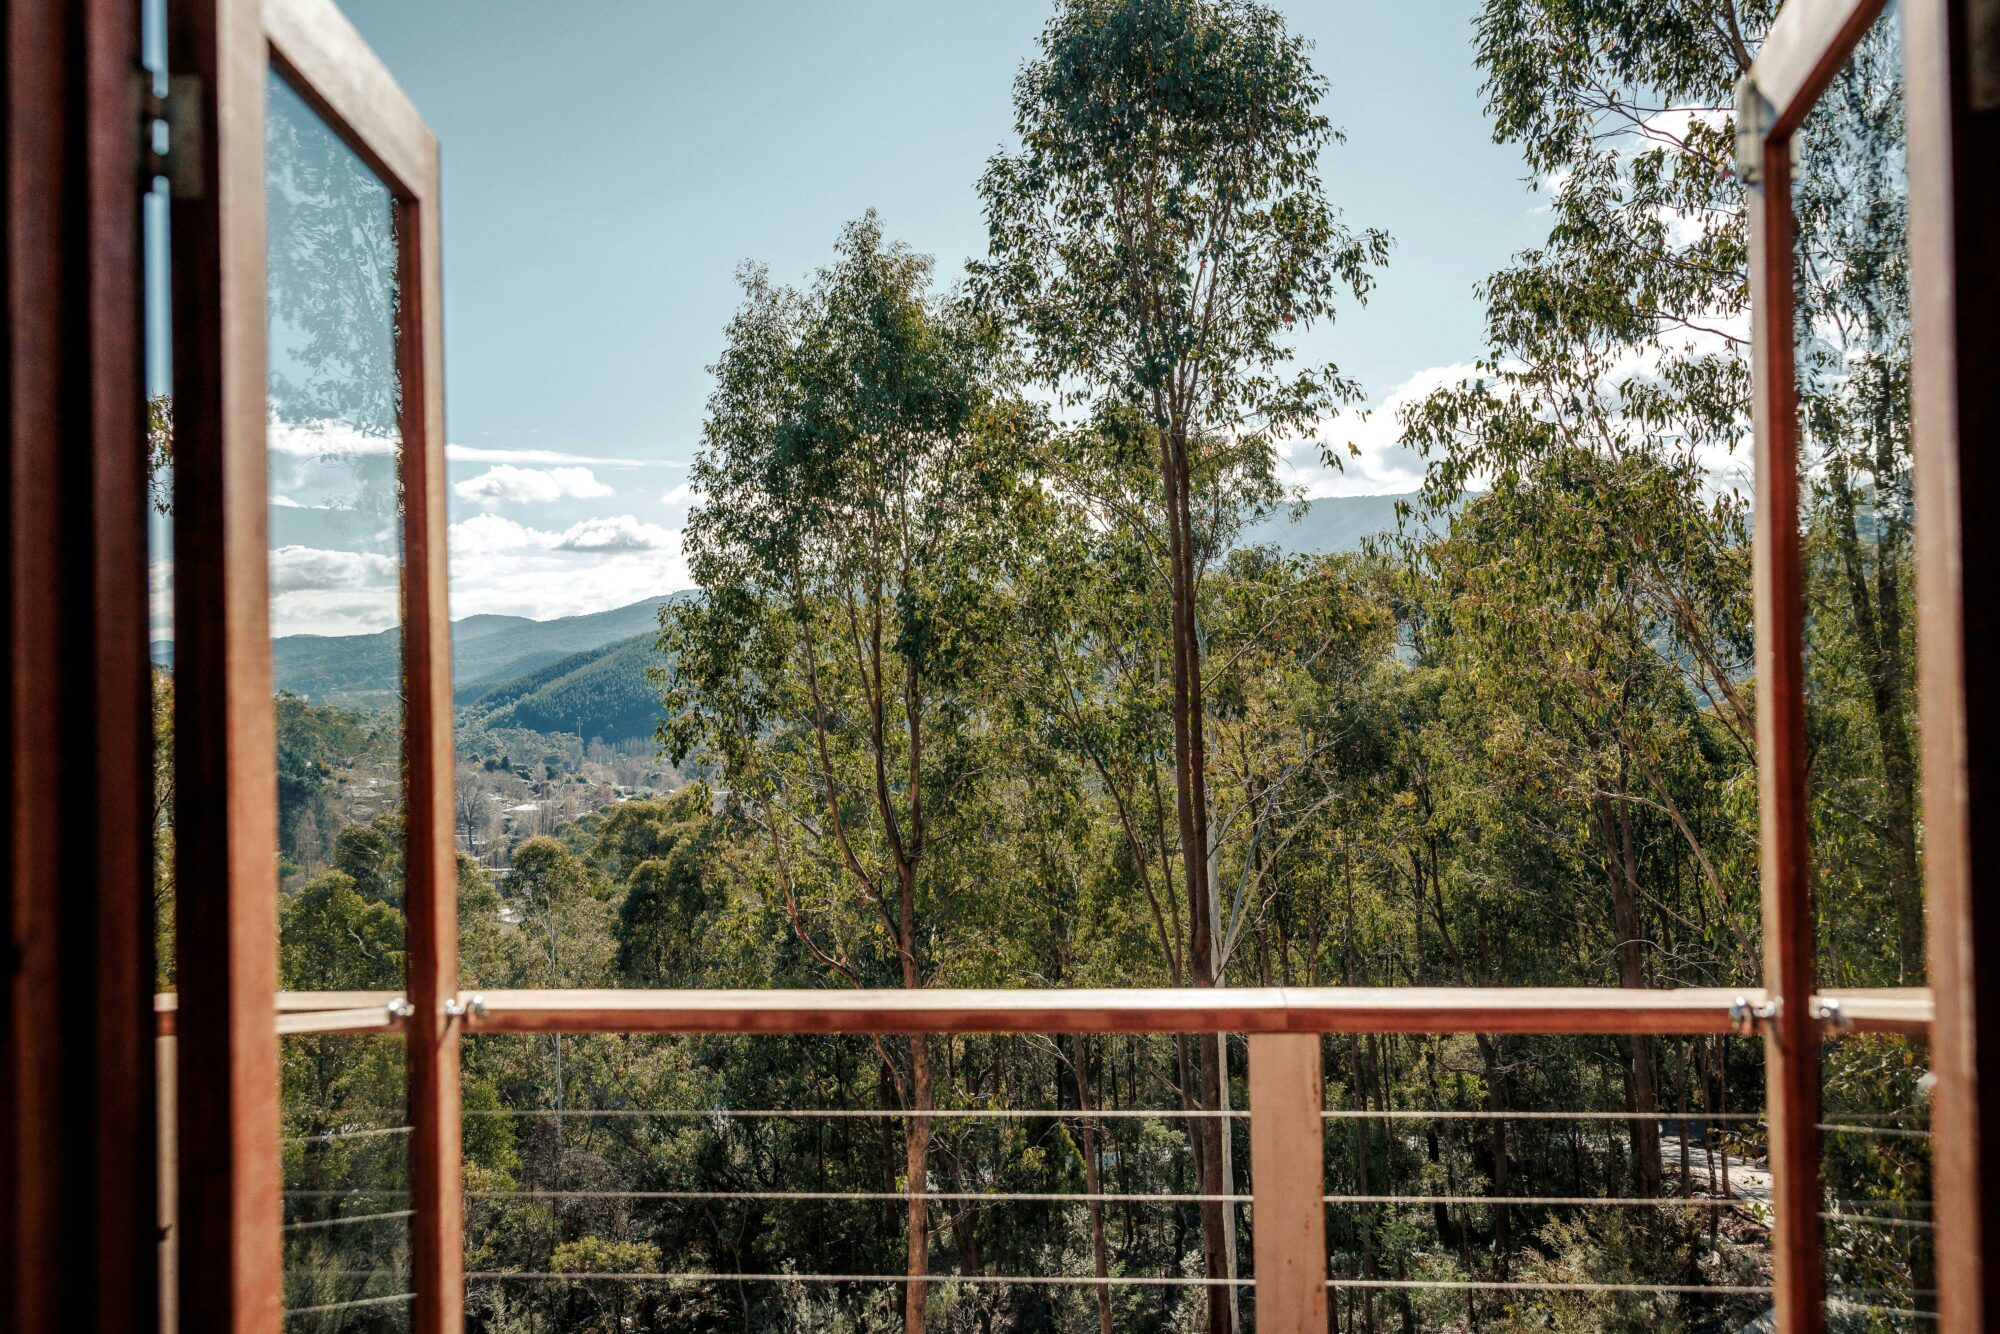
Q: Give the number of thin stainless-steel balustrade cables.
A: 3